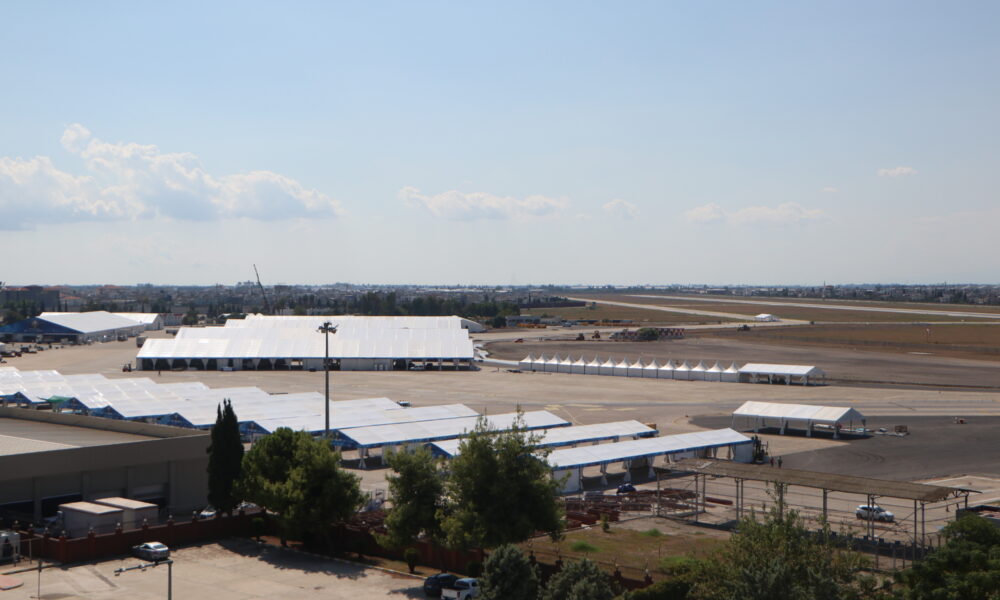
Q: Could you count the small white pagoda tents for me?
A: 15